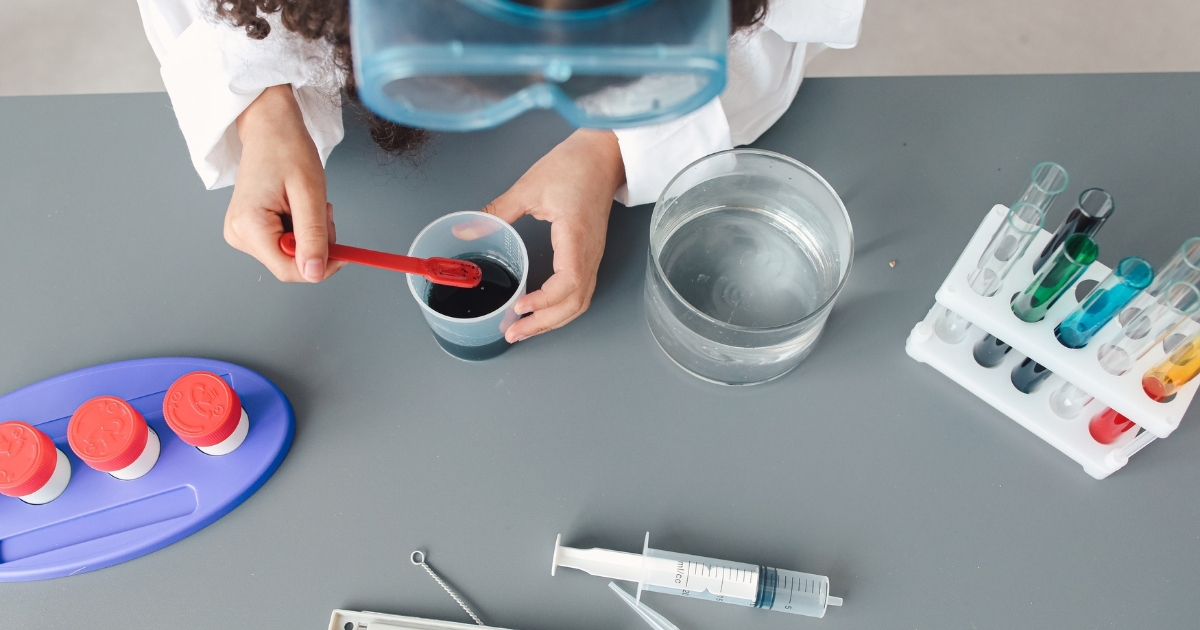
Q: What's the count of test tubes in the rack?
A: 8